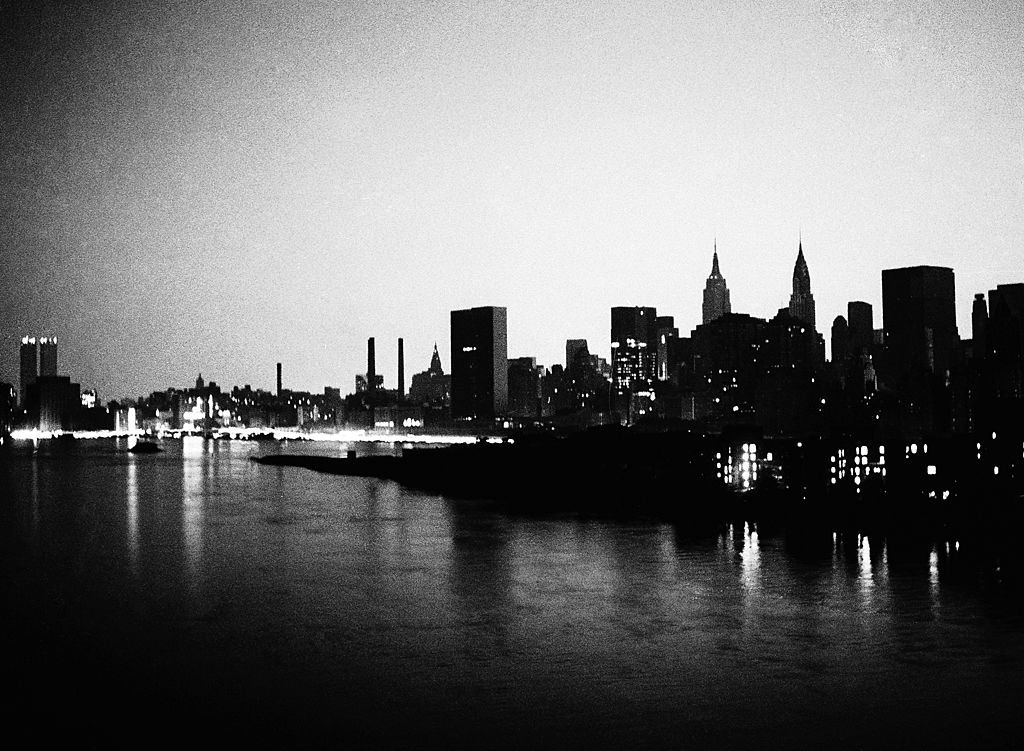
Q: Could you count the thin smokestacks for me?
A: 3